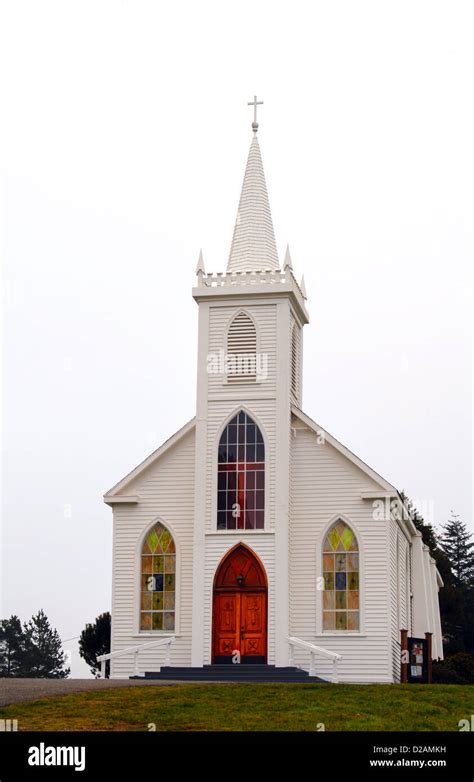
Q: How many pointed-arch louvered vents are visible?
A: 2